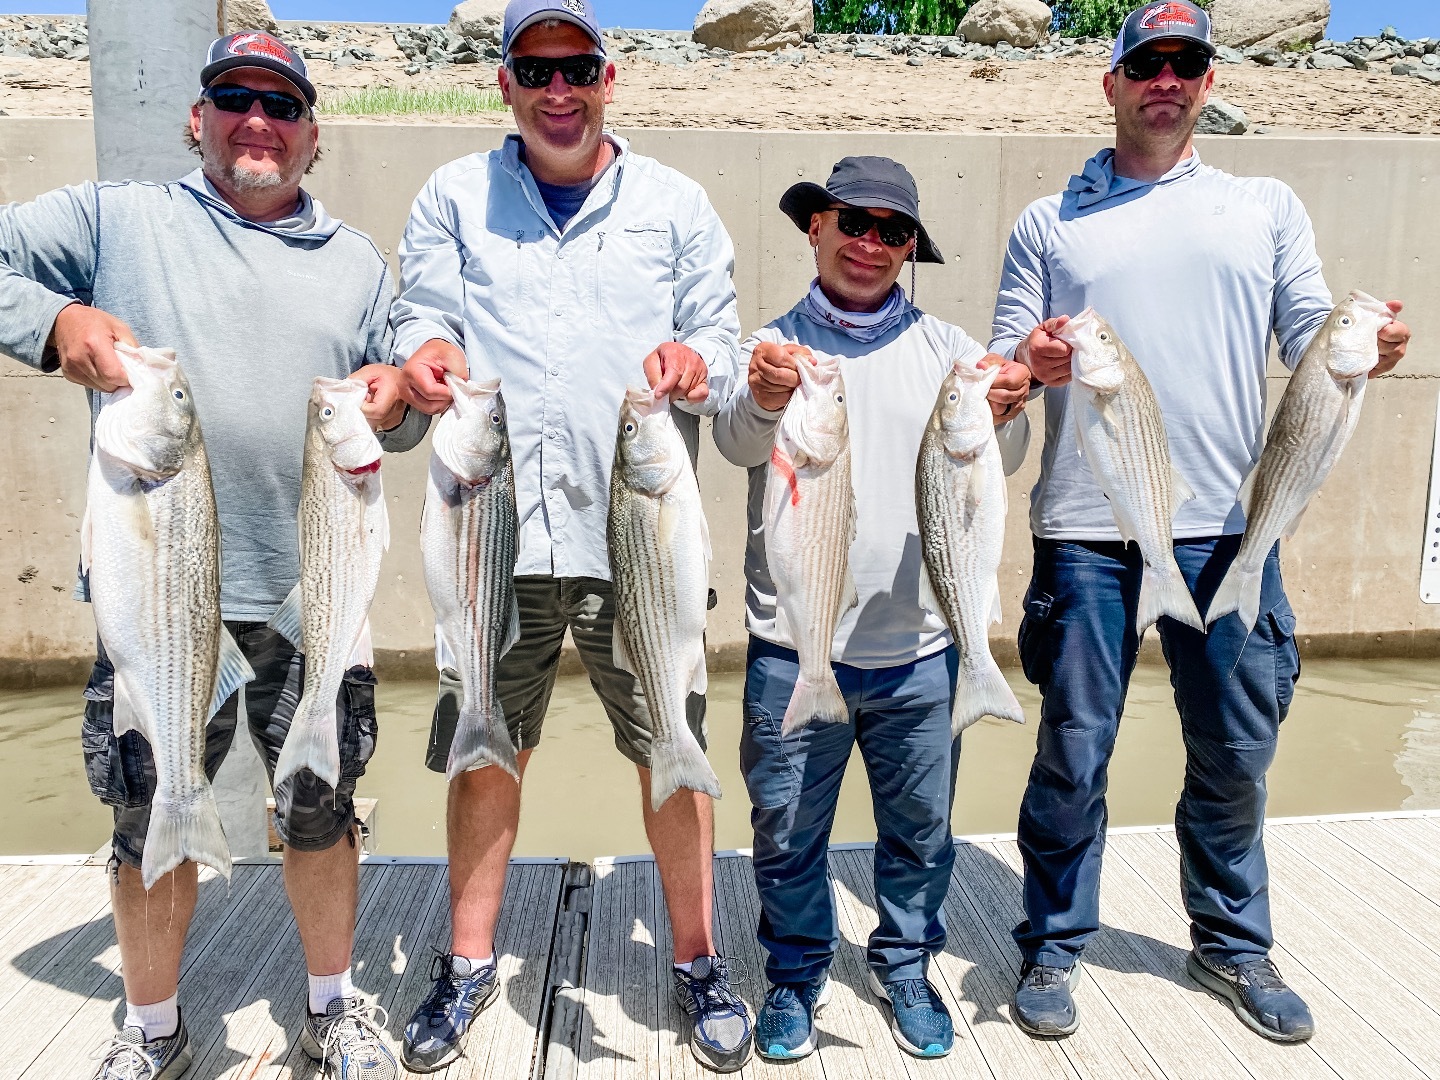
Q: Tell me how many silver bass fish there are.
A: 8